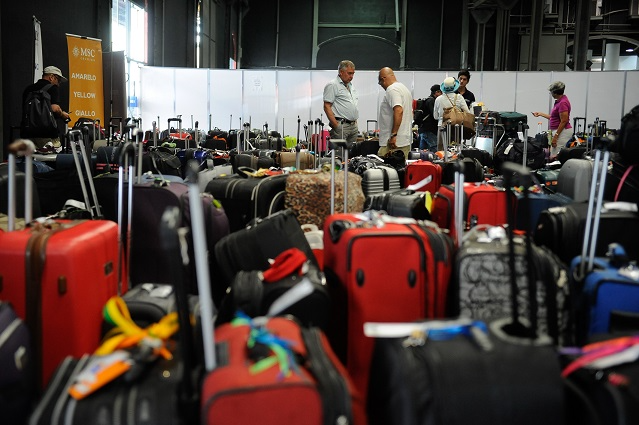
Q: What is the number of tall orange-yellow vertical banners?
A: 1